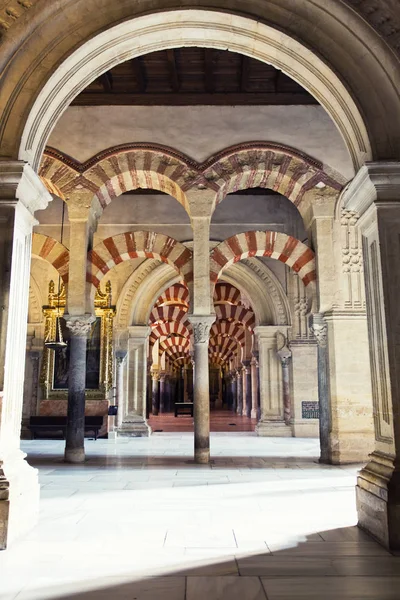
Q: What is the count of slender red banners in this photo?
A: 0